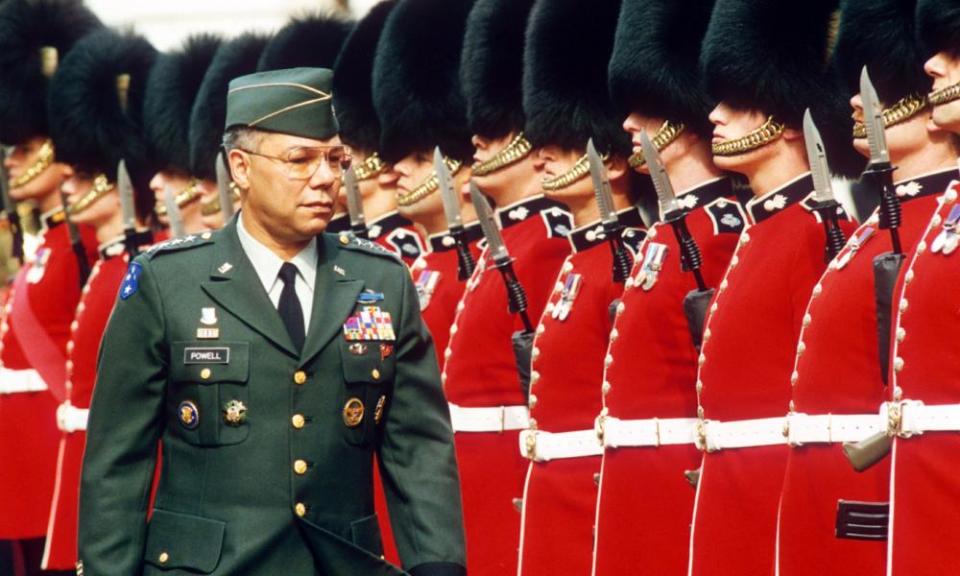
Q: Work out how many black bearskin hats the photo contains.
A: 13